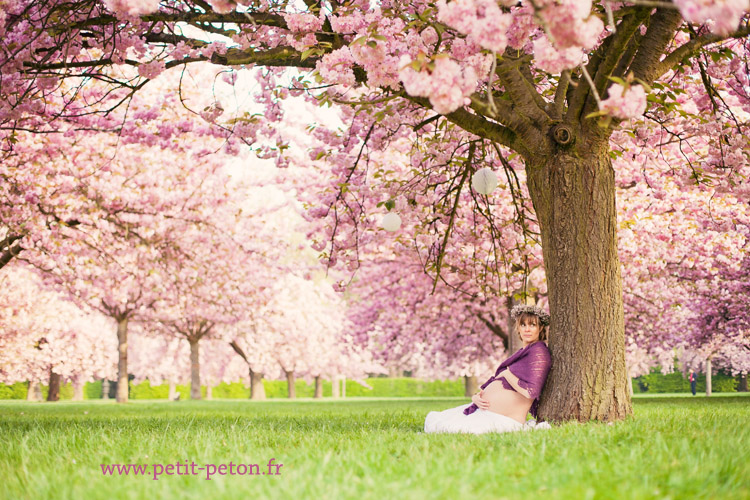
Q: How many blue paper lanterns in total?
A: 0